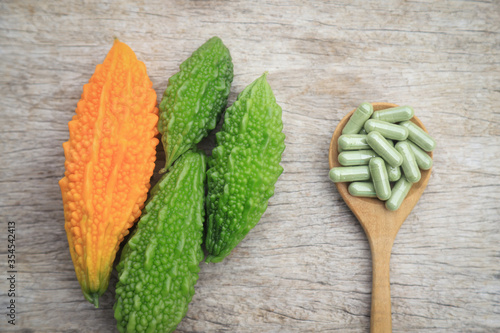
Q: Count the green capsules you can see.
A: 14